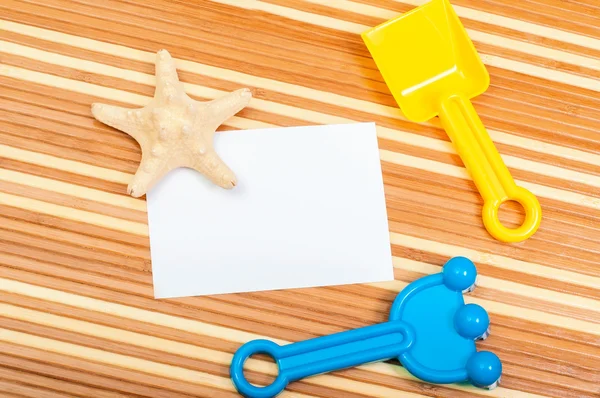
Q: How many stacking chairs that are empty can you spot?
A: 0